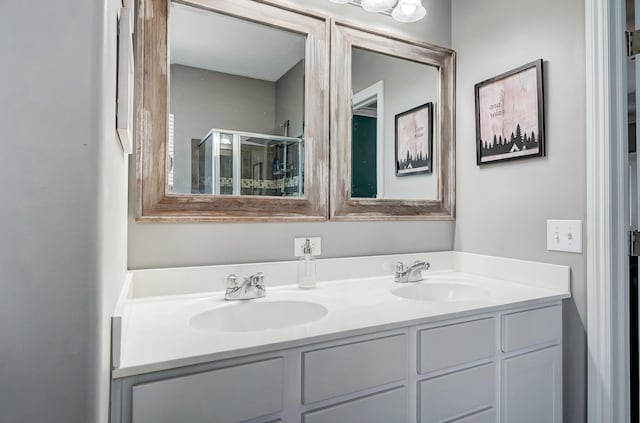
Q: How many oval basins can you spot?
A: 2